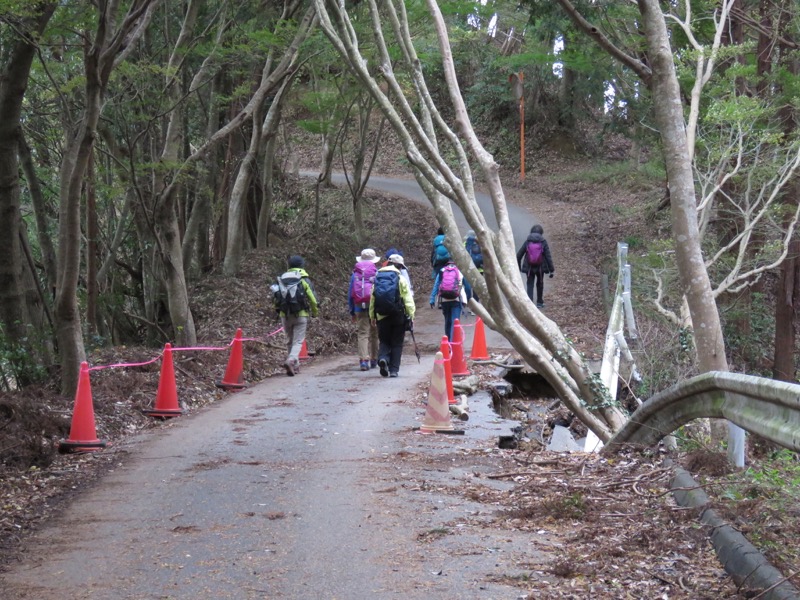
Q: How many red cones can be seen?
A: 7